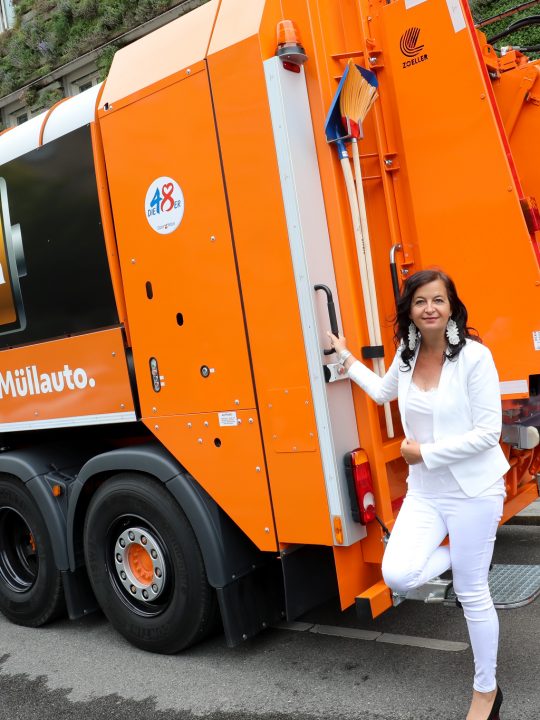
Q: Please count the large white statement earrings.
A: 2